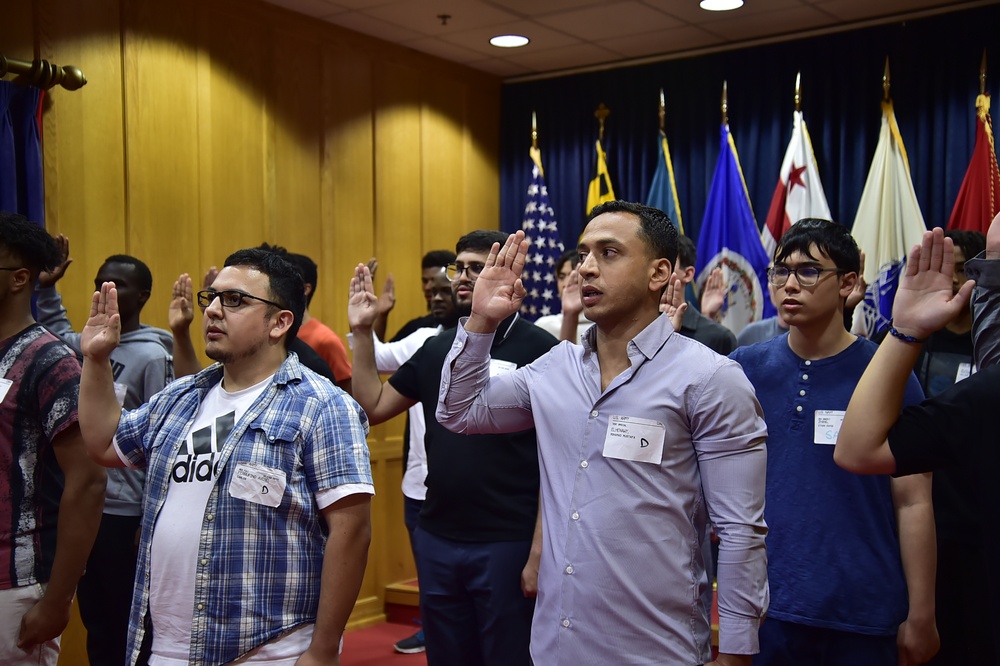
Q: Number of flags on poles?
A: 7